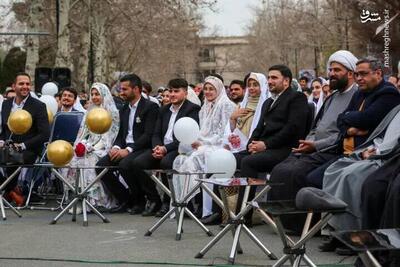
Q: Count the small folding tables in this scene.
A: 6